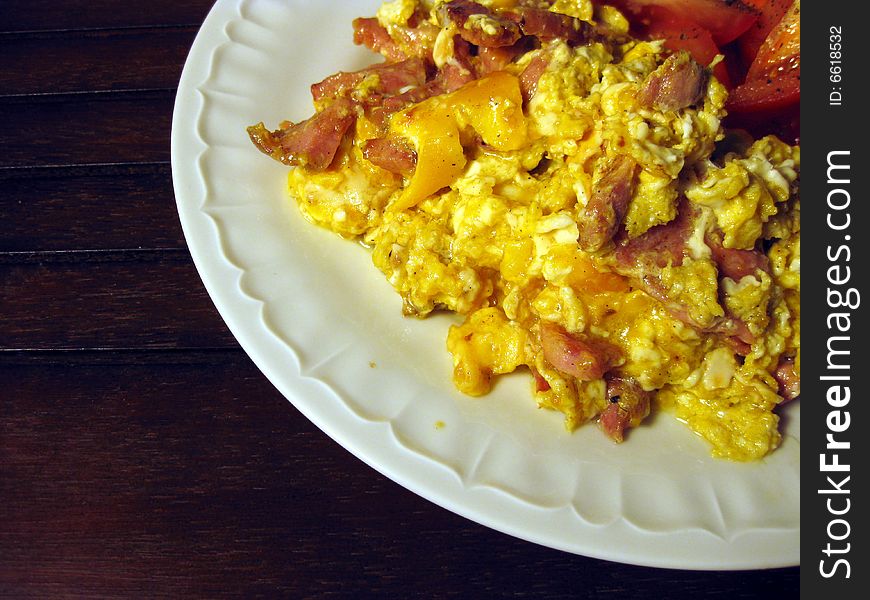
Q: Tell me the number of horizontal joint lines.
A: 5